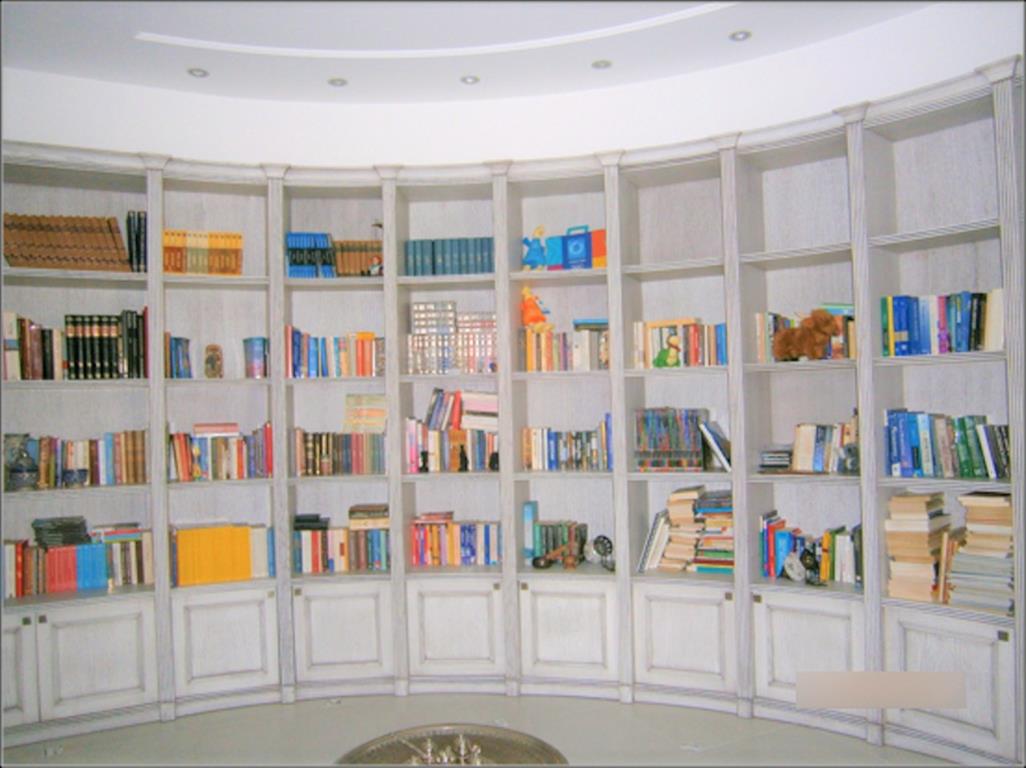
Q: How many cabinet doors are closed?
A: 9